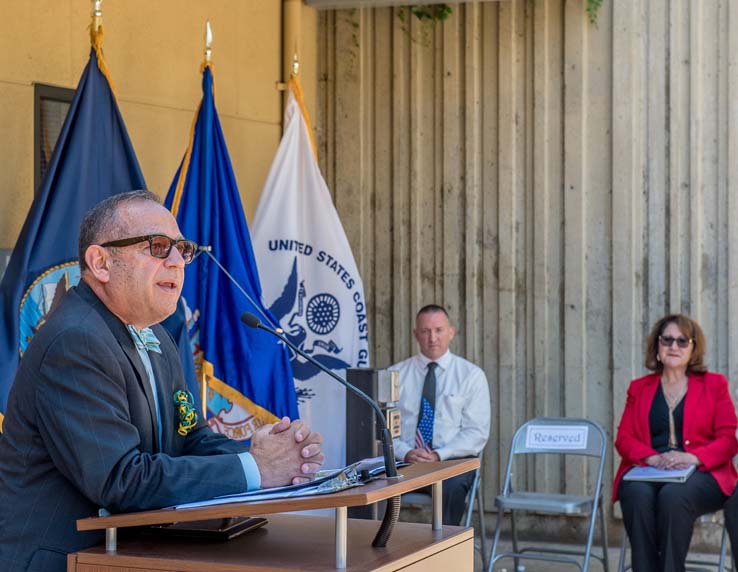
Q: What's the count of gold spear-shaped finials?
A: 3